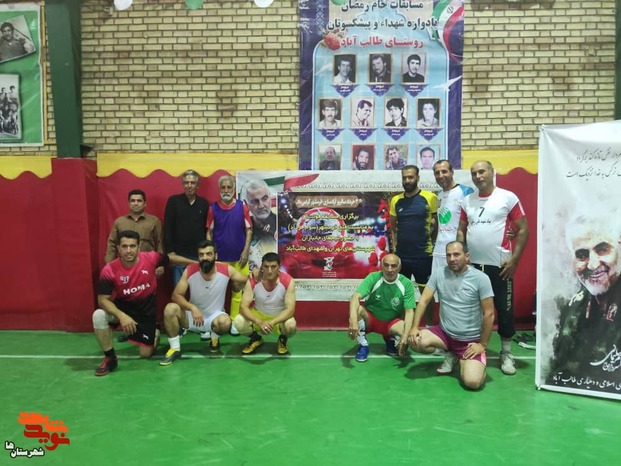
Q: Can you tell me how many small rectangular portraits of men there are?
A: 11